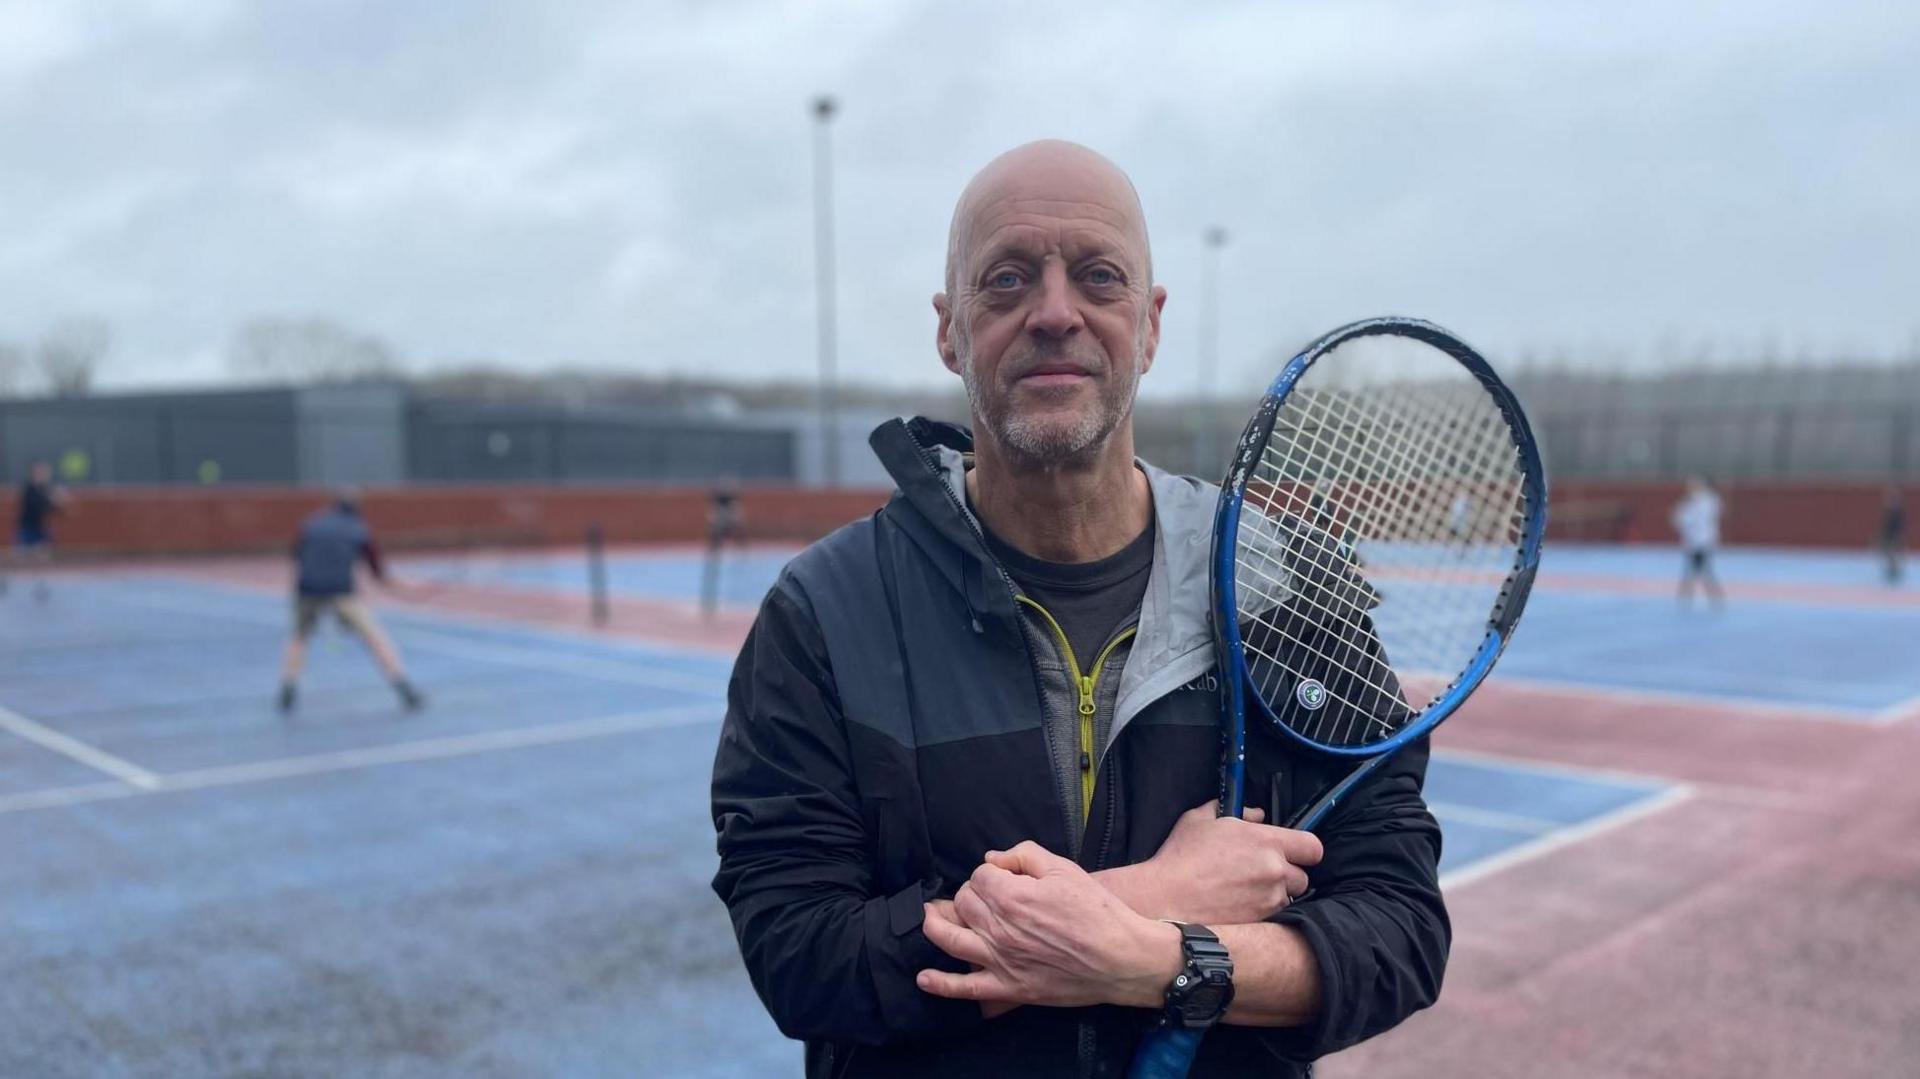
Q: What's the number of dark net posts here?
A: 2